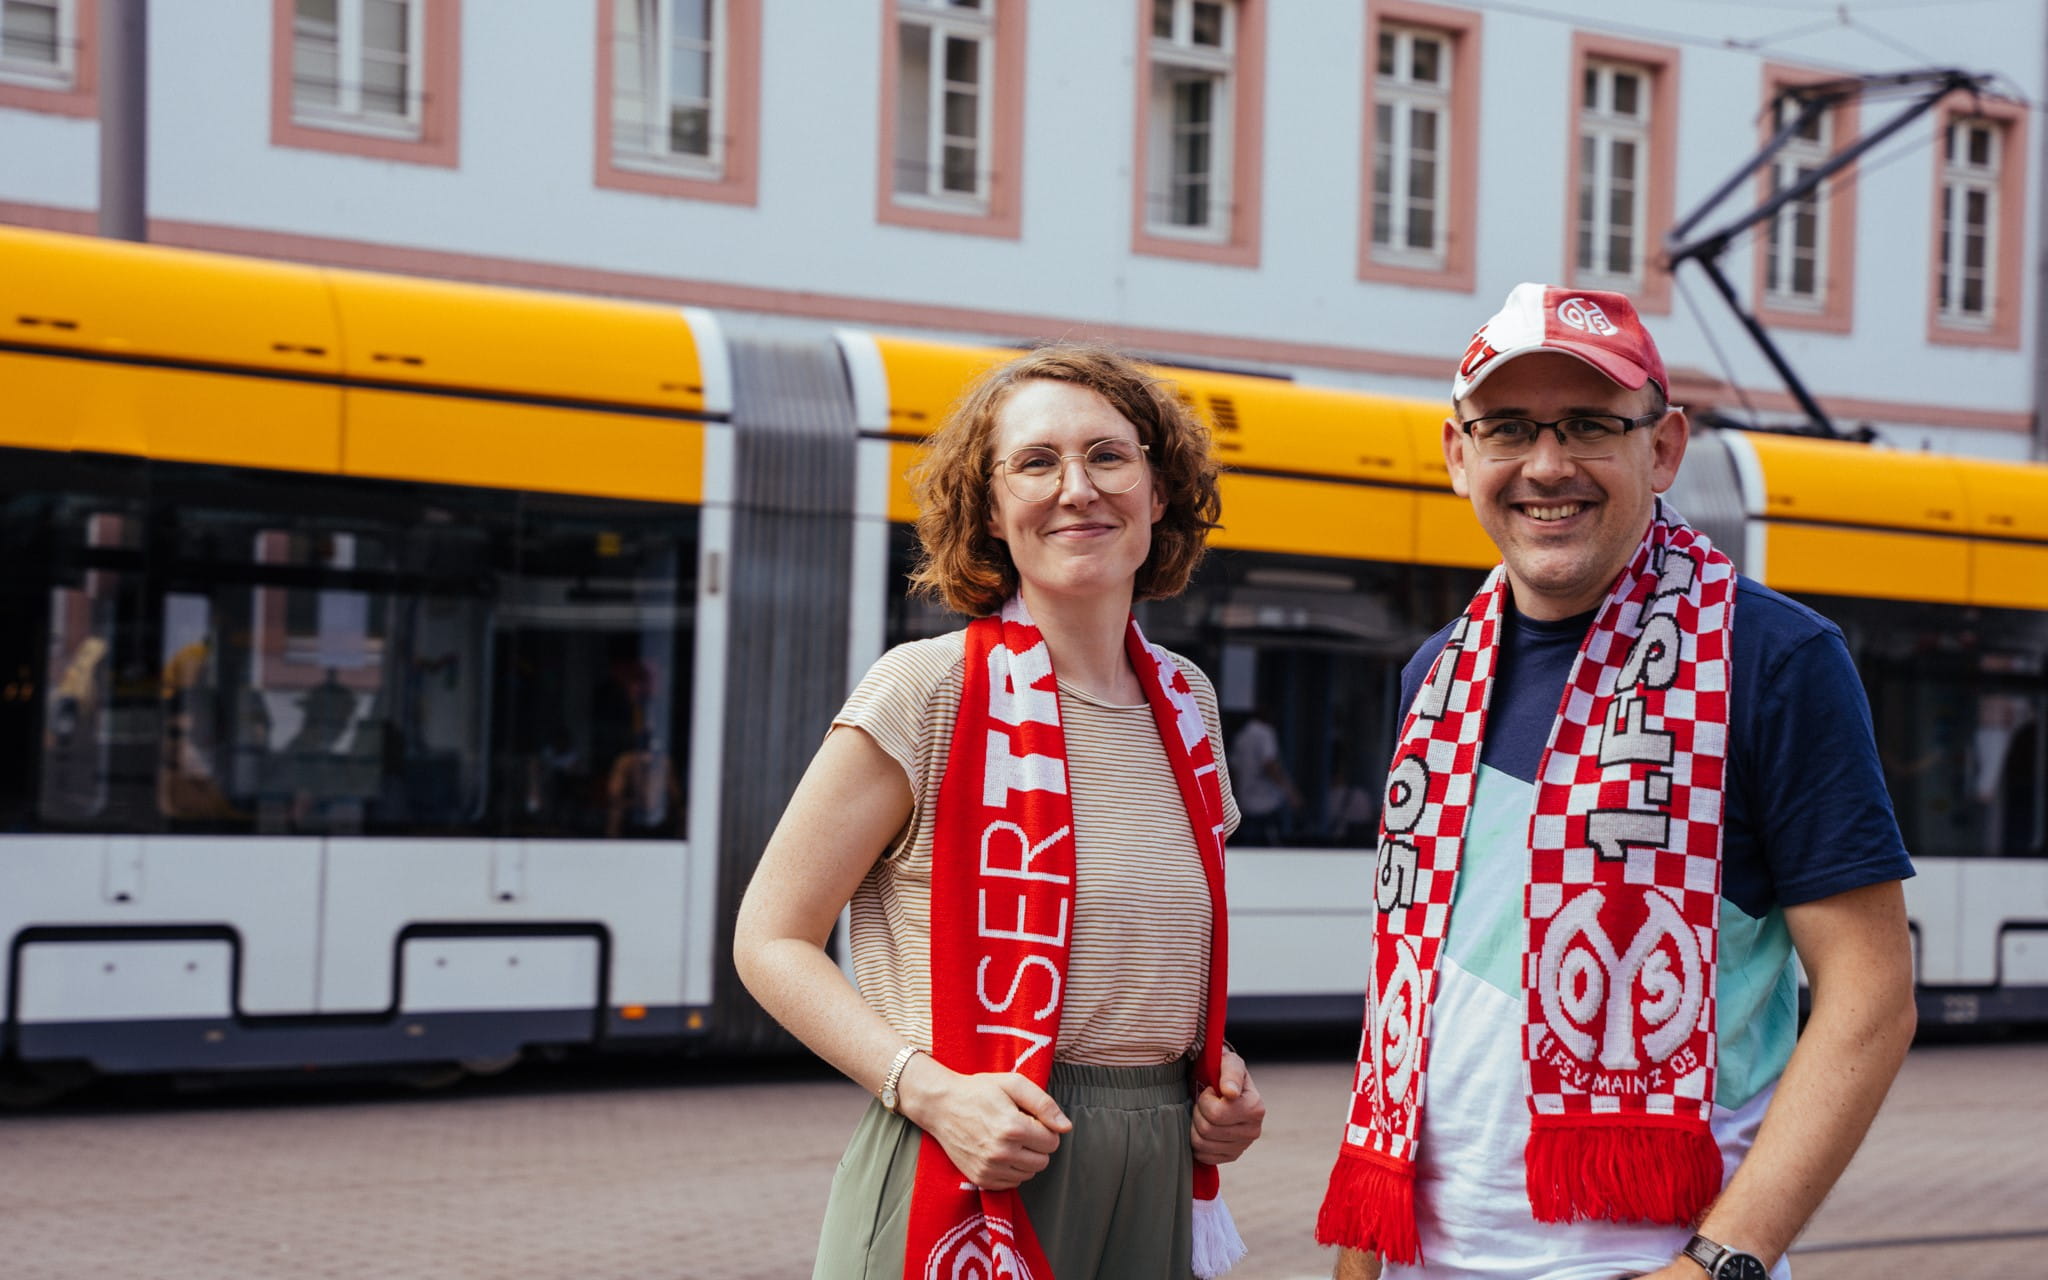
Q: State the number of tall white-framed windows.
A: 9